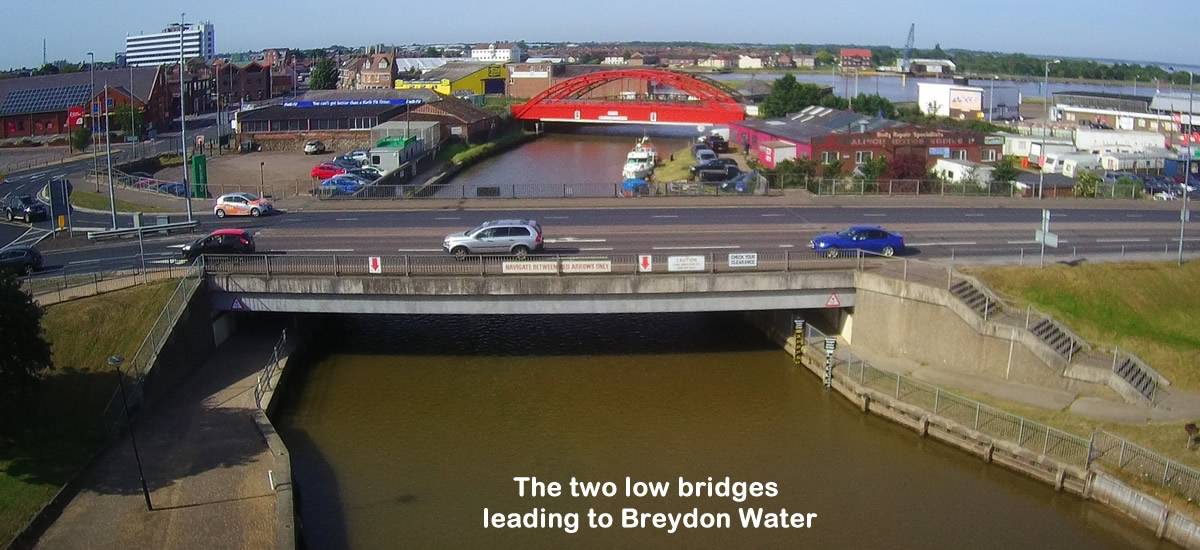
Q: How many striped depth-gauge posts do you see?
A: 2